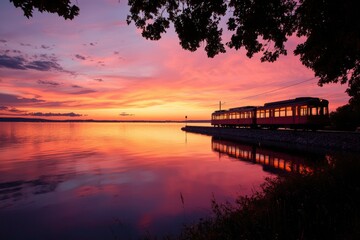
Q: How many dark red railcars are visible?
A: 2